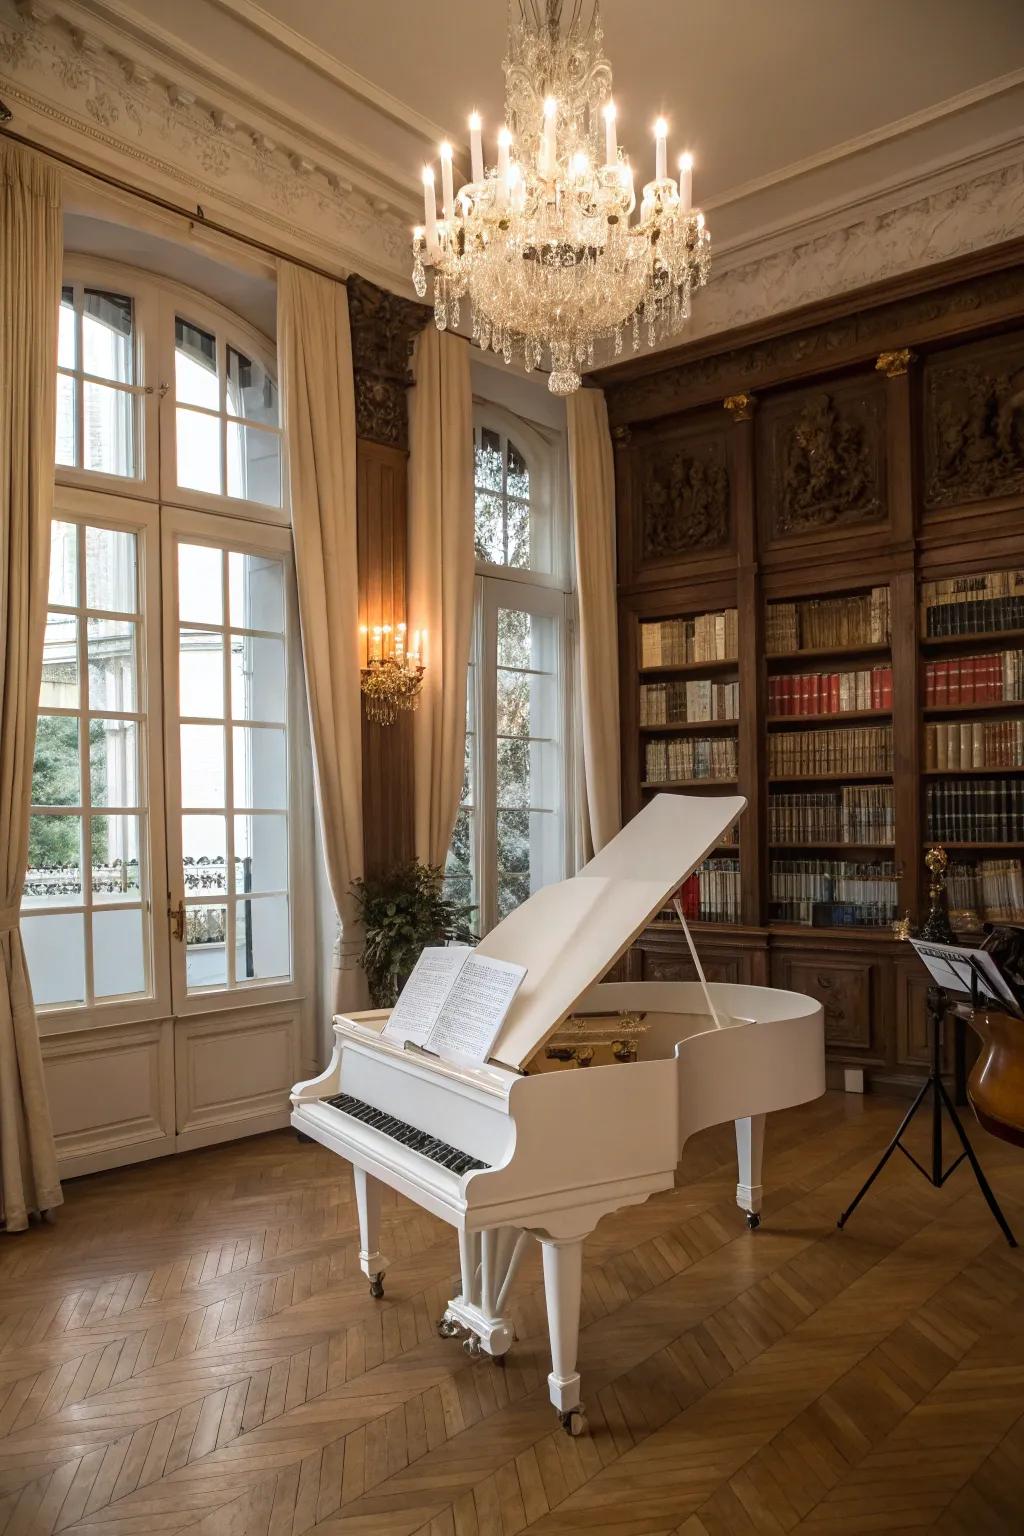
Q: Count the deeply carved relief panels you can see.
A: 3